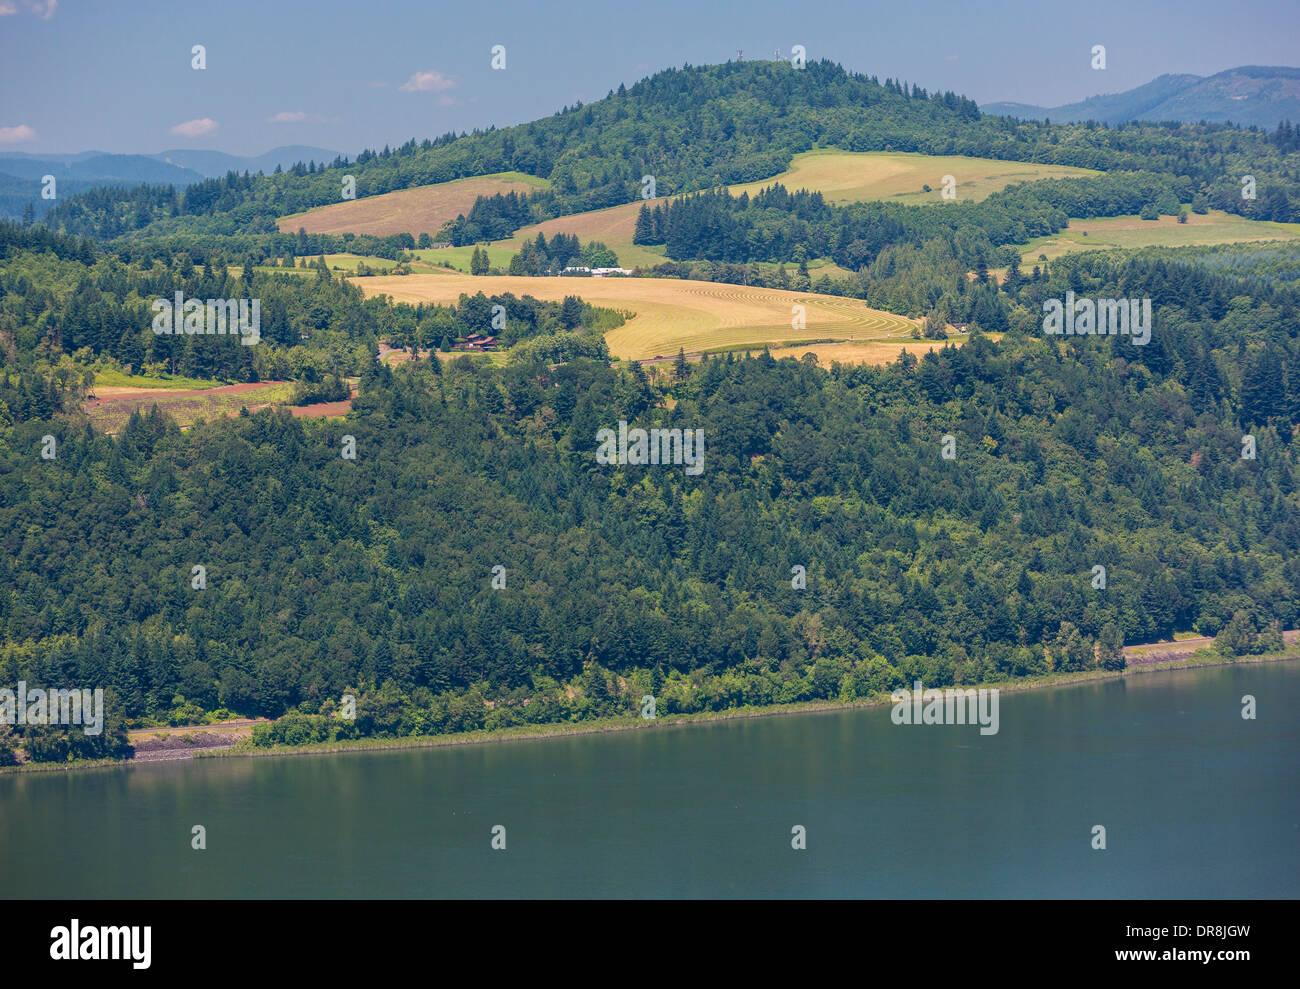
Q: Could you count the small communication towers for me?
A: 2